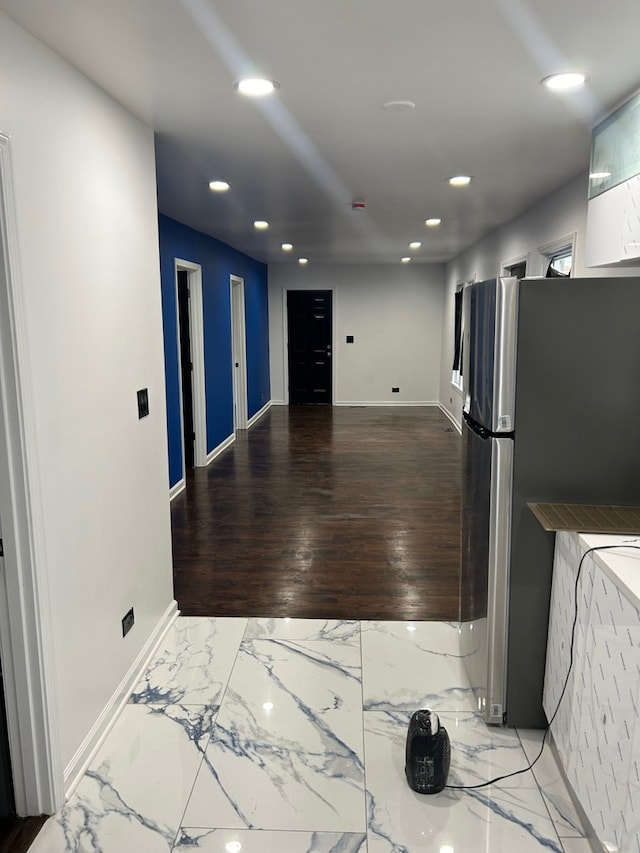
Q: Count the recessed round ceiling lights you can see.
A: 10